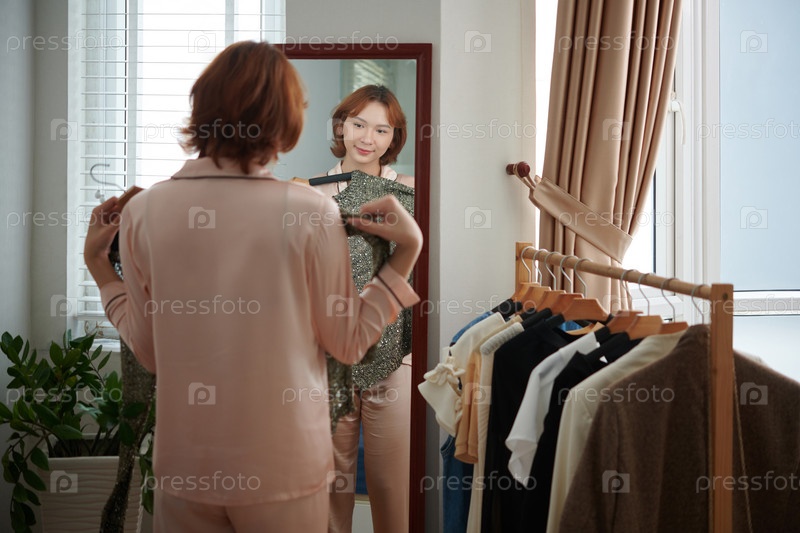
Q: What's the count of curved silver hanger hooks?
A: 10